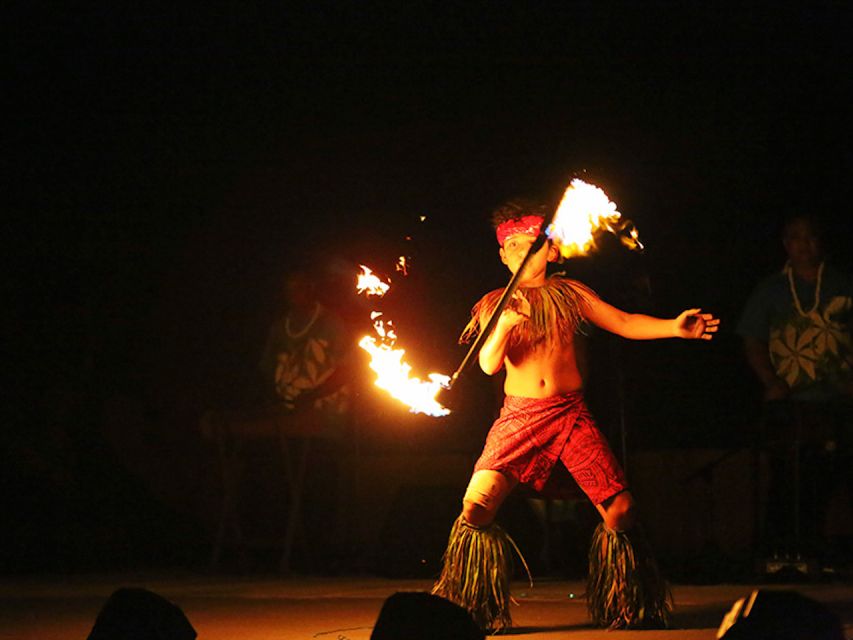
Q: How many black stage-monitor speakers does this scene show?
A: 3